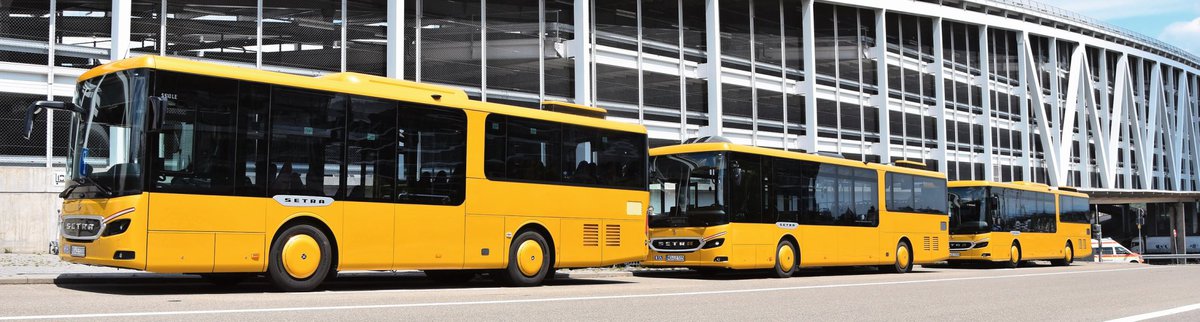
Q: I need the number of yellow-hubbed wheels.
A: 6